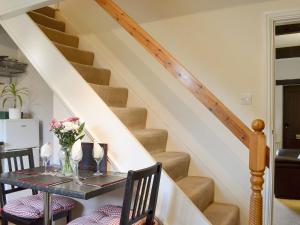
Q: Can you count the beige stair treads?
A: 11